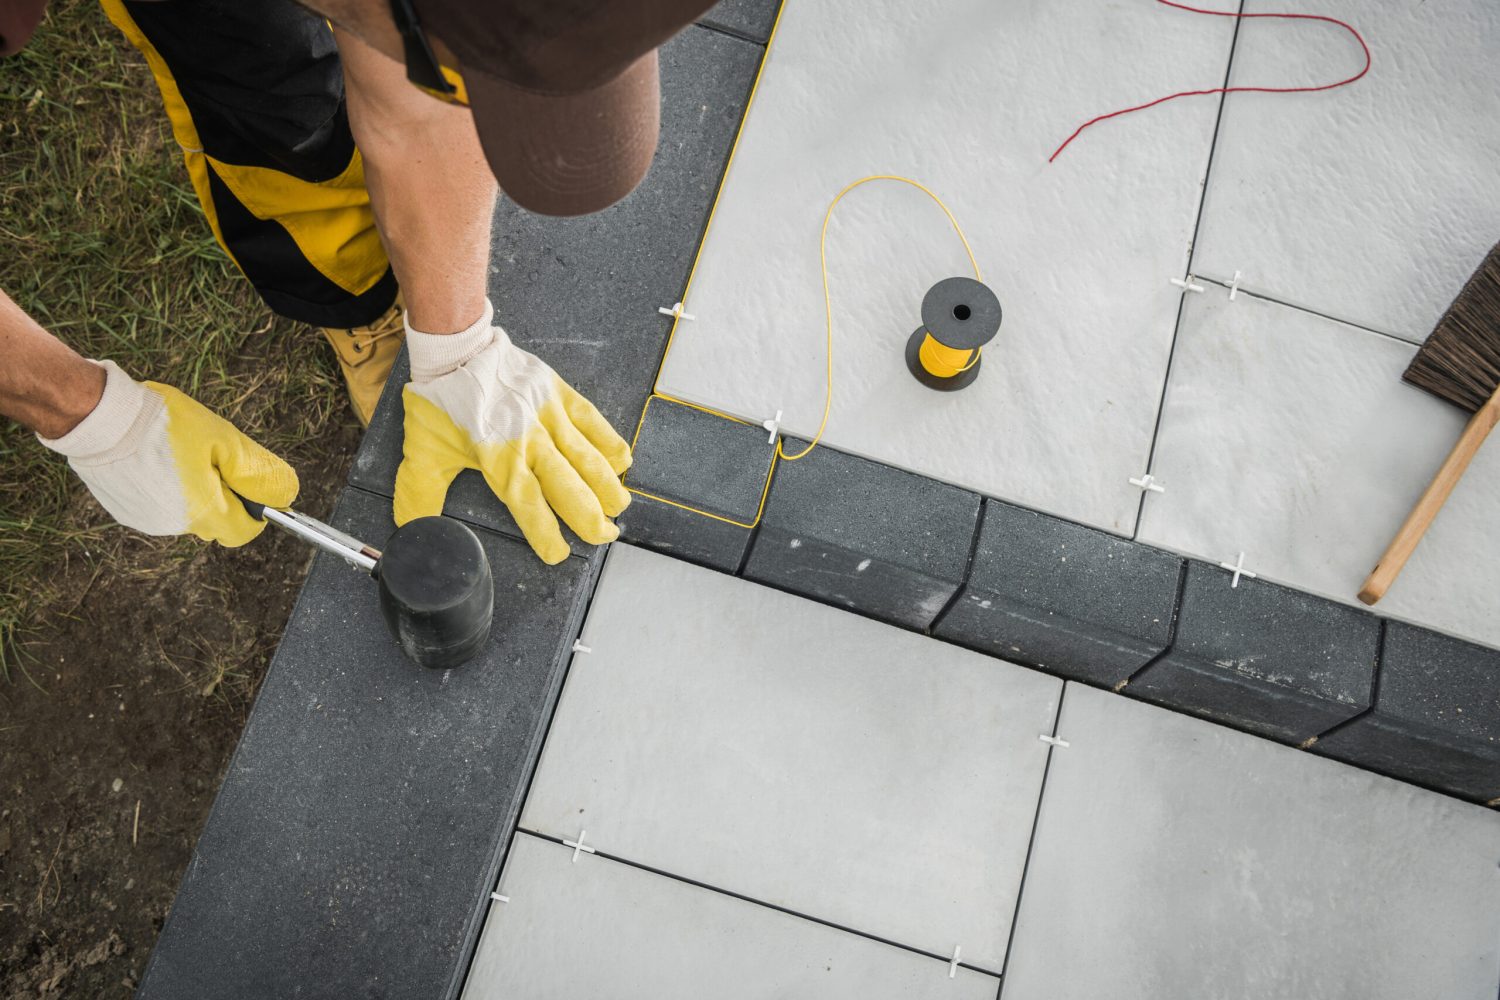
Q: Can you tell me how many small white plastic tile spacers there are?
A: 11